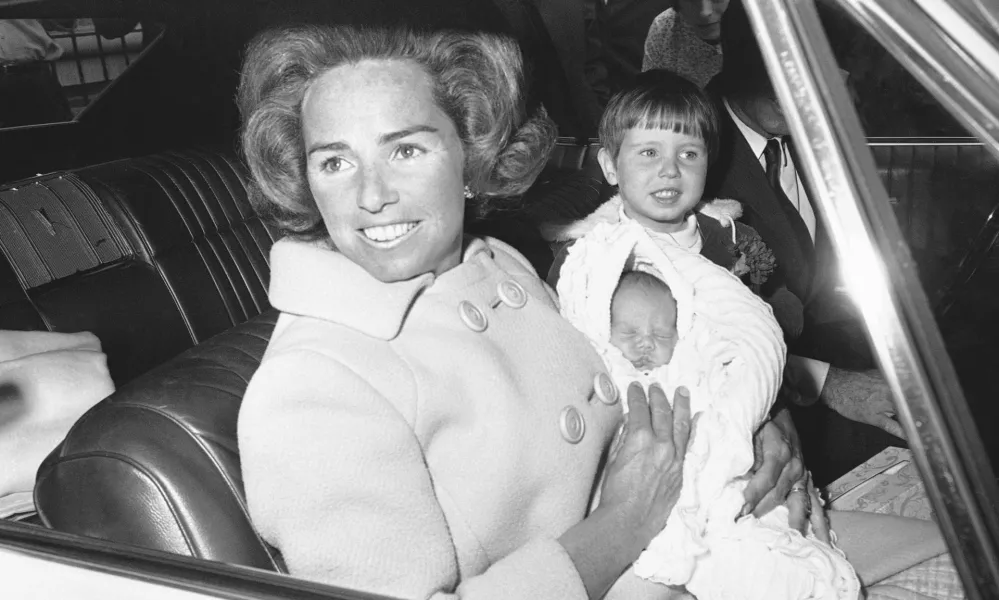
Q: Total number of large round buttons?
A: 4